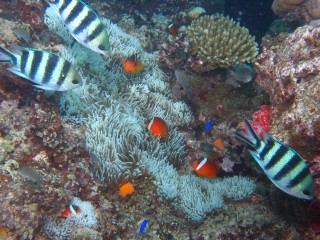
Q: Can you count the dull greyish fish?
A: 4